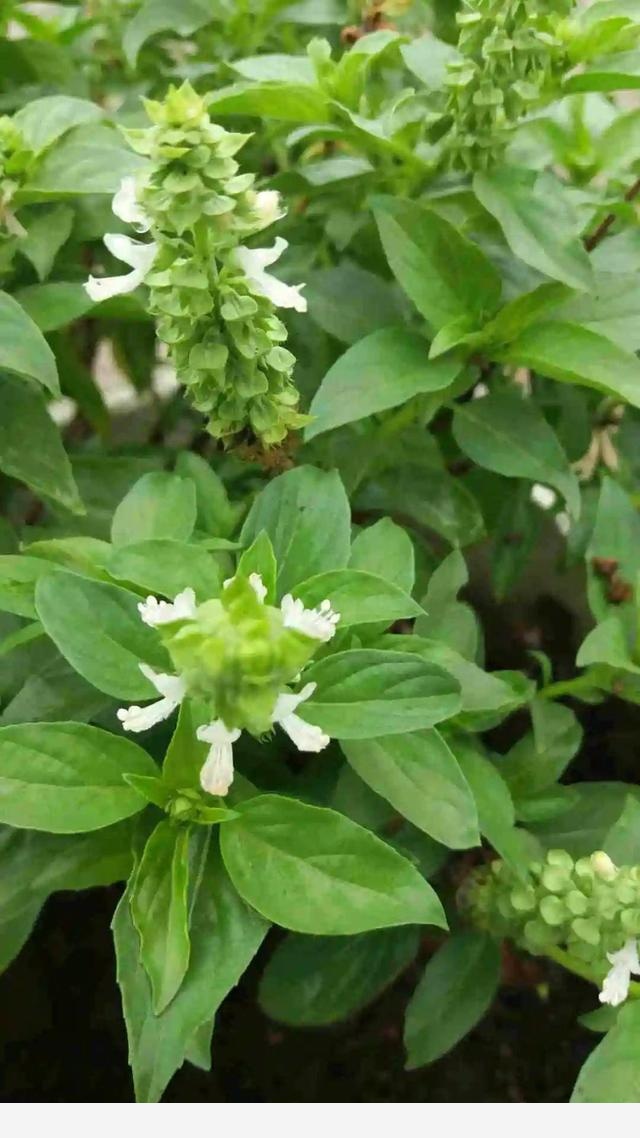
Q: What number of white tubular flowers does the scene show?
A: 11